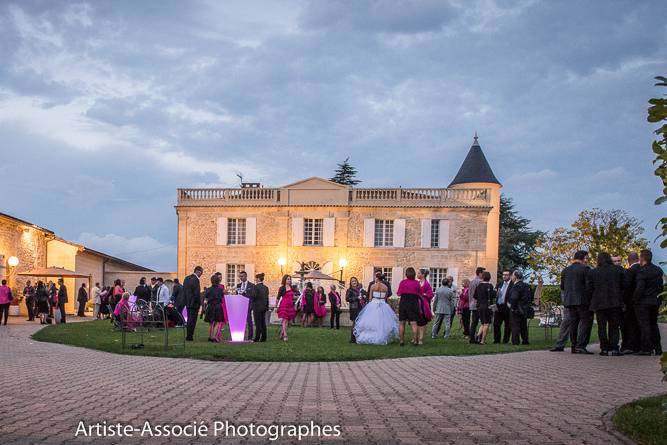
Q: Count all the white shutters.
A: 14